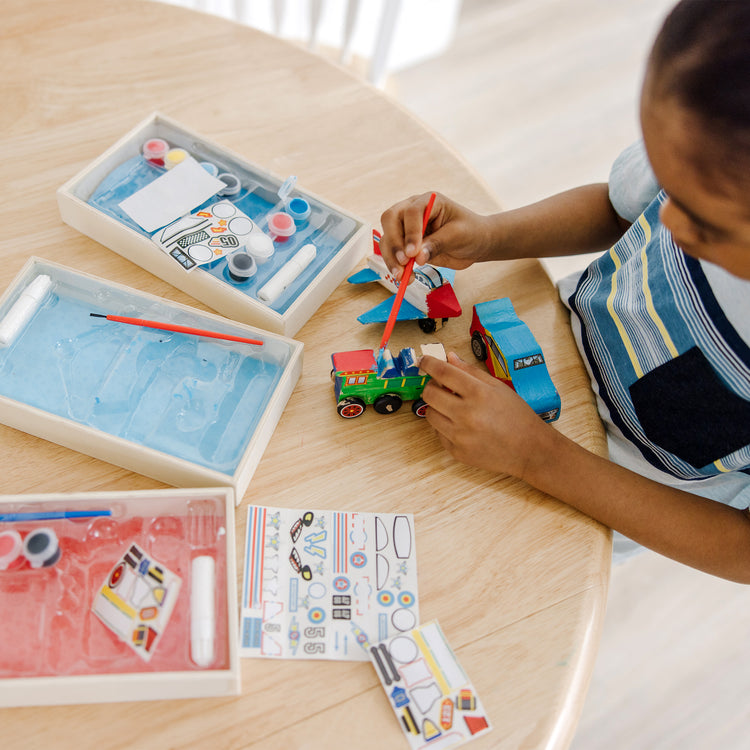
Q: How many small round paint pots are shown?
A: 10